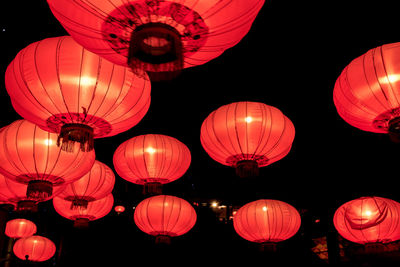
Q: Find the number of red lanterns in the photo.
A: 15